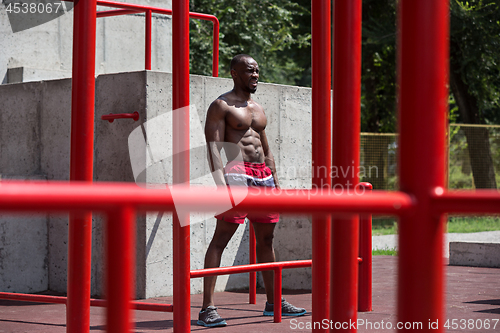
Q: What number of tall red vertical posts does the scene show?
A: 5